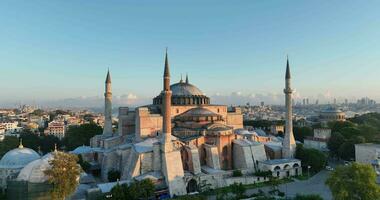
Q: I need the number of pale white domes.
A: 2